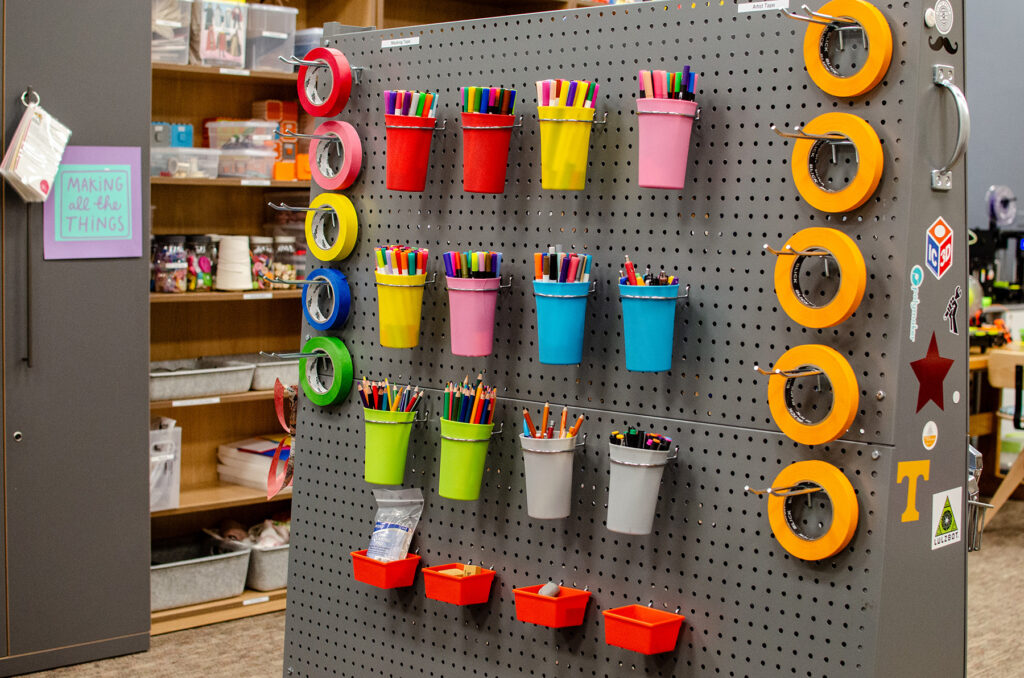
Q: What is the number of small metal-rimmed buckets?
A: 12